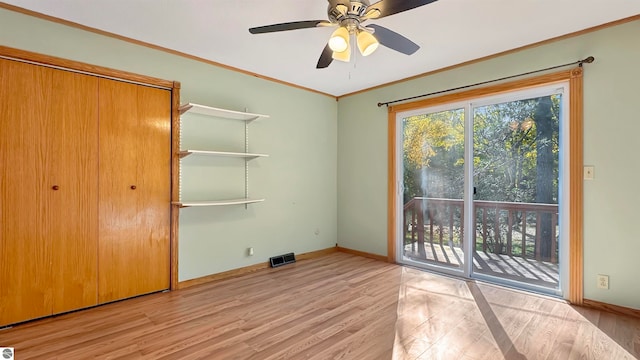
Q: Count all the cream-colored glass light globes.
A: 3